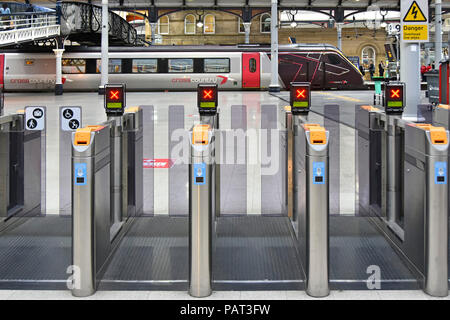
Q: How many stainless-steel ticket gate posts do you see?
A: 4